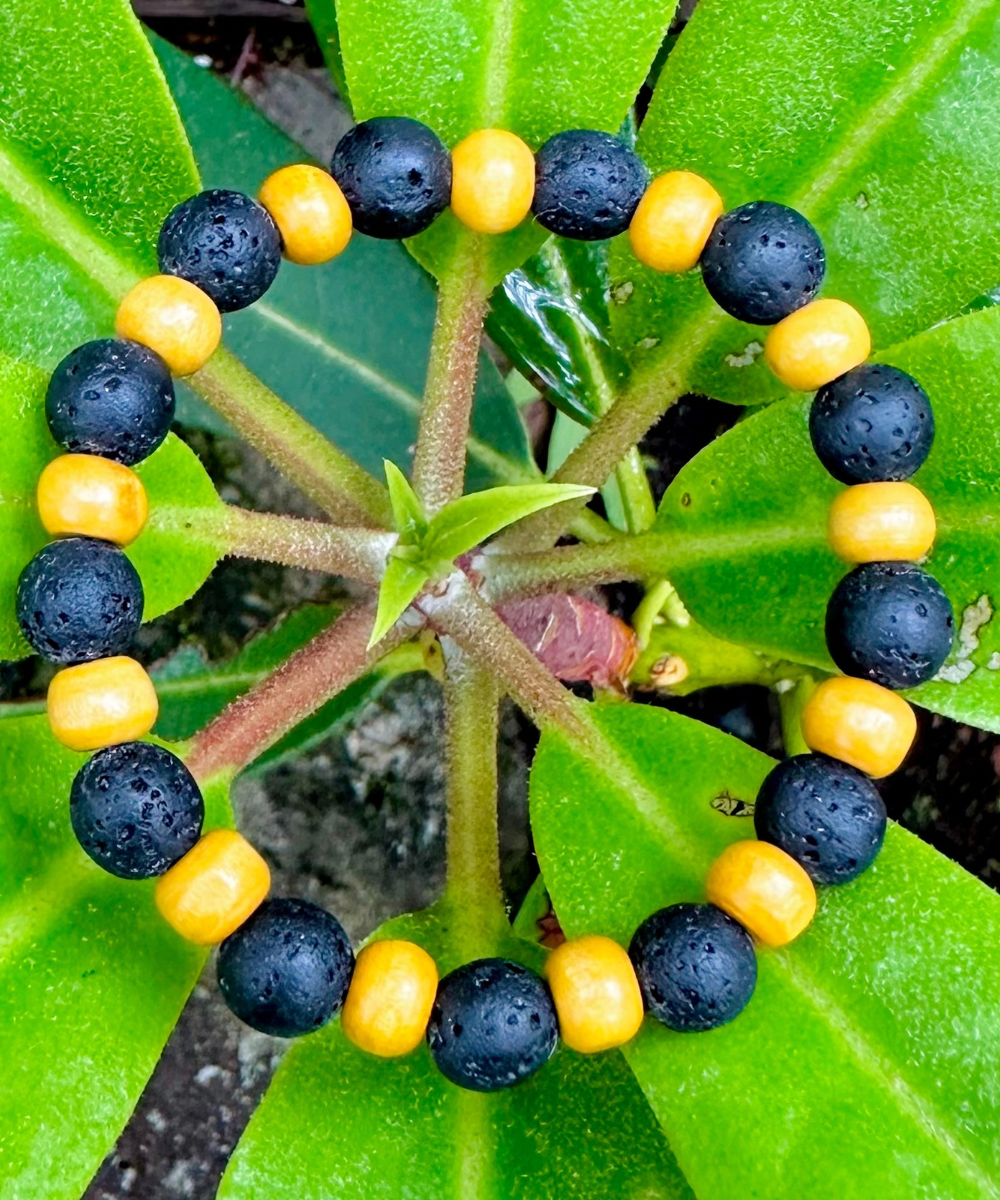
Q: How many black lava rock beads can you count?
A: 13